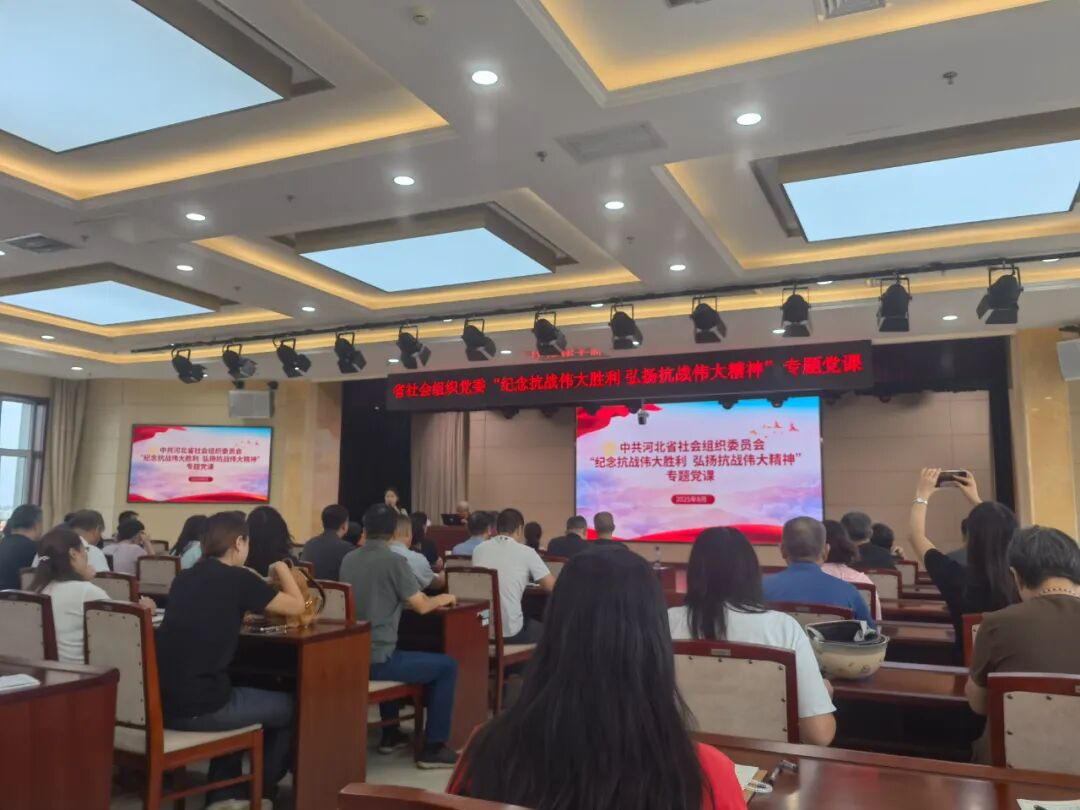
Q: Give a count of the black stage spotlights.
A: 12